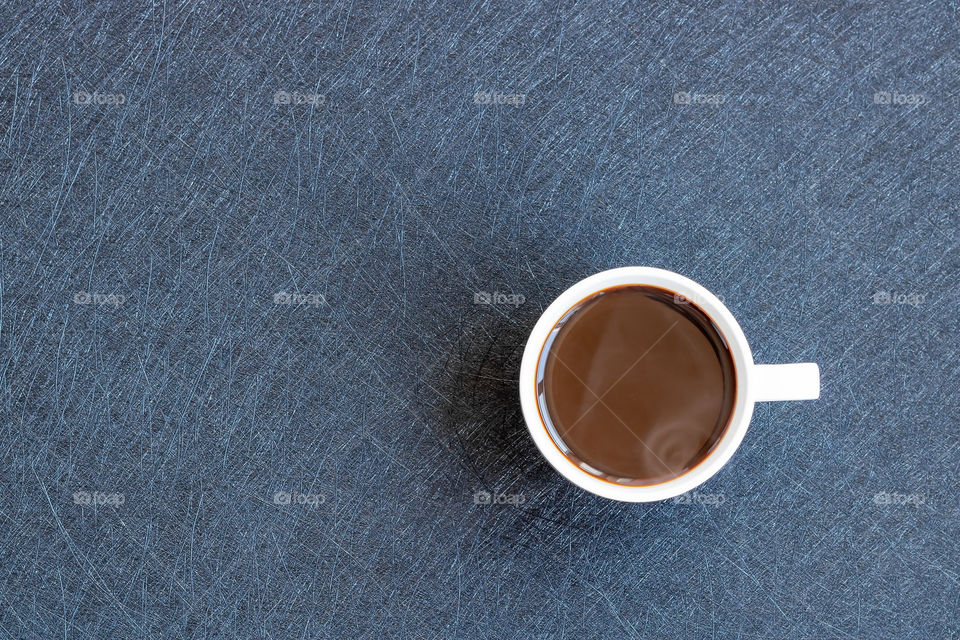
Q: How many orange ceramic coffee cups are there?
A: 0